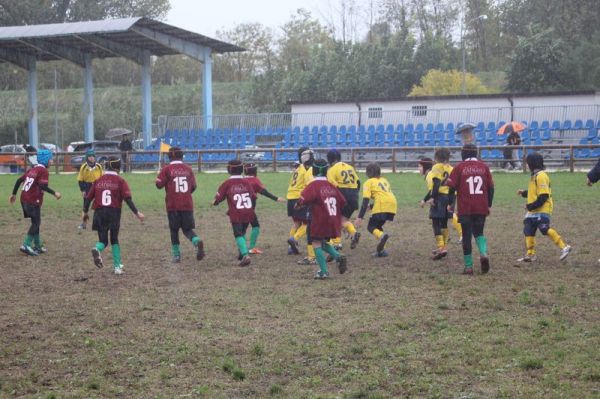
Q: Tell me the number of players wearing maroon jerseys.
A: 7